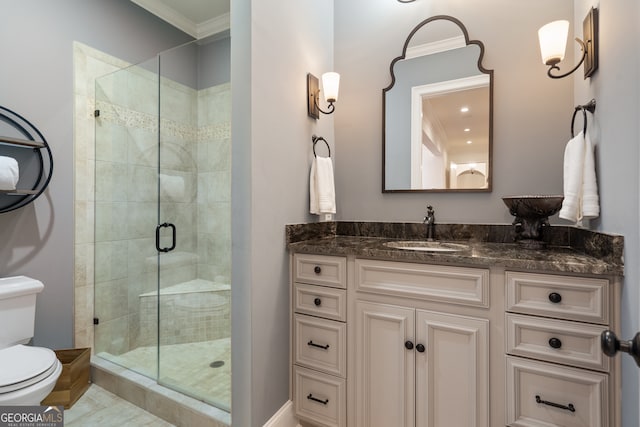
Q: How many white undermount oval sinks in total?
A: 1